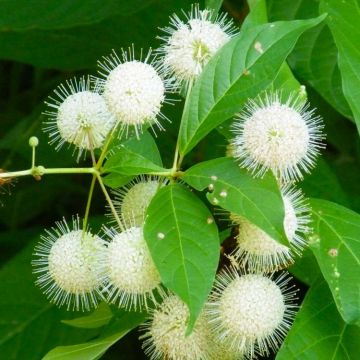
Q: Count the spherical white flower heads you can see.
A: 10